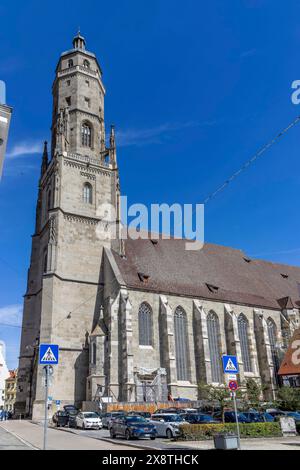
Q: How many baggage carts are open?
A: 1